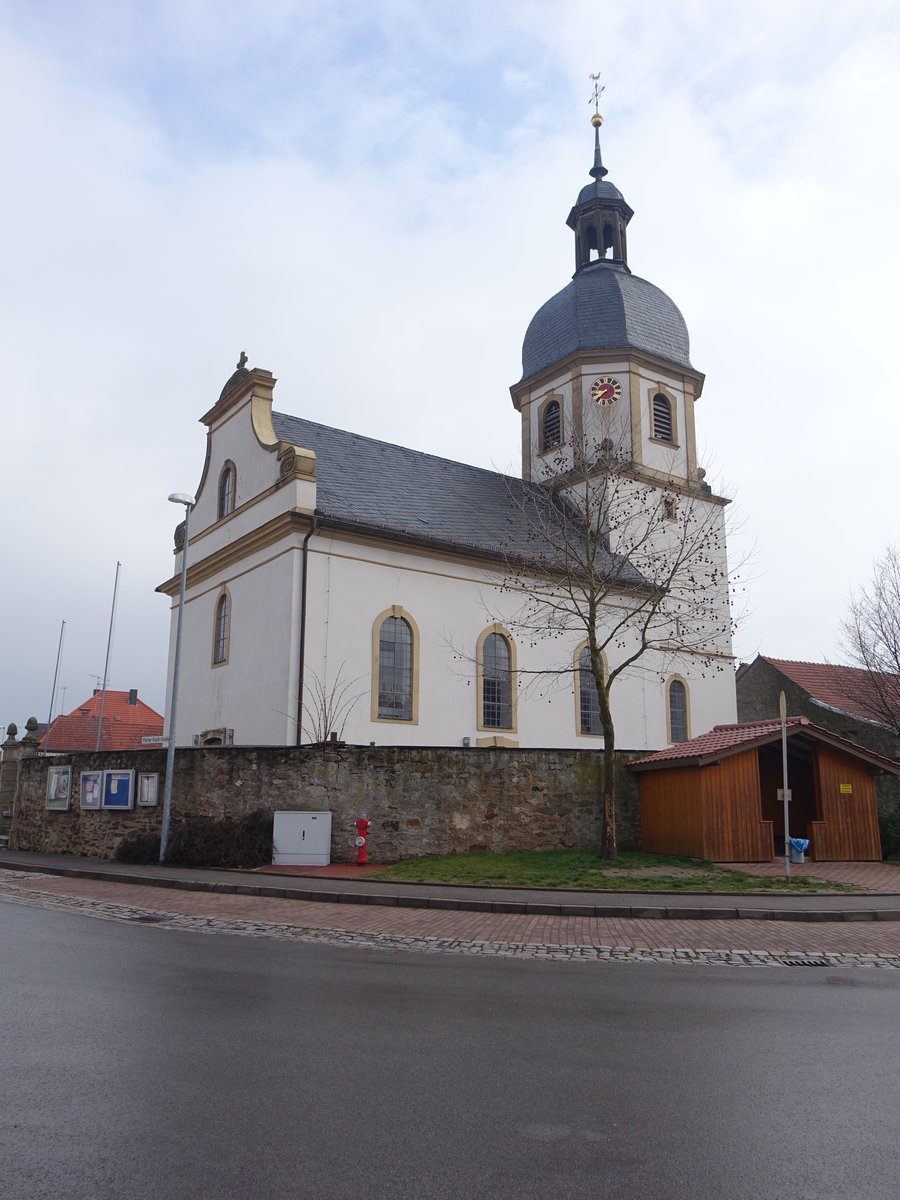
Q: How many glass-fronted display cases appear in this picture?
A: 4